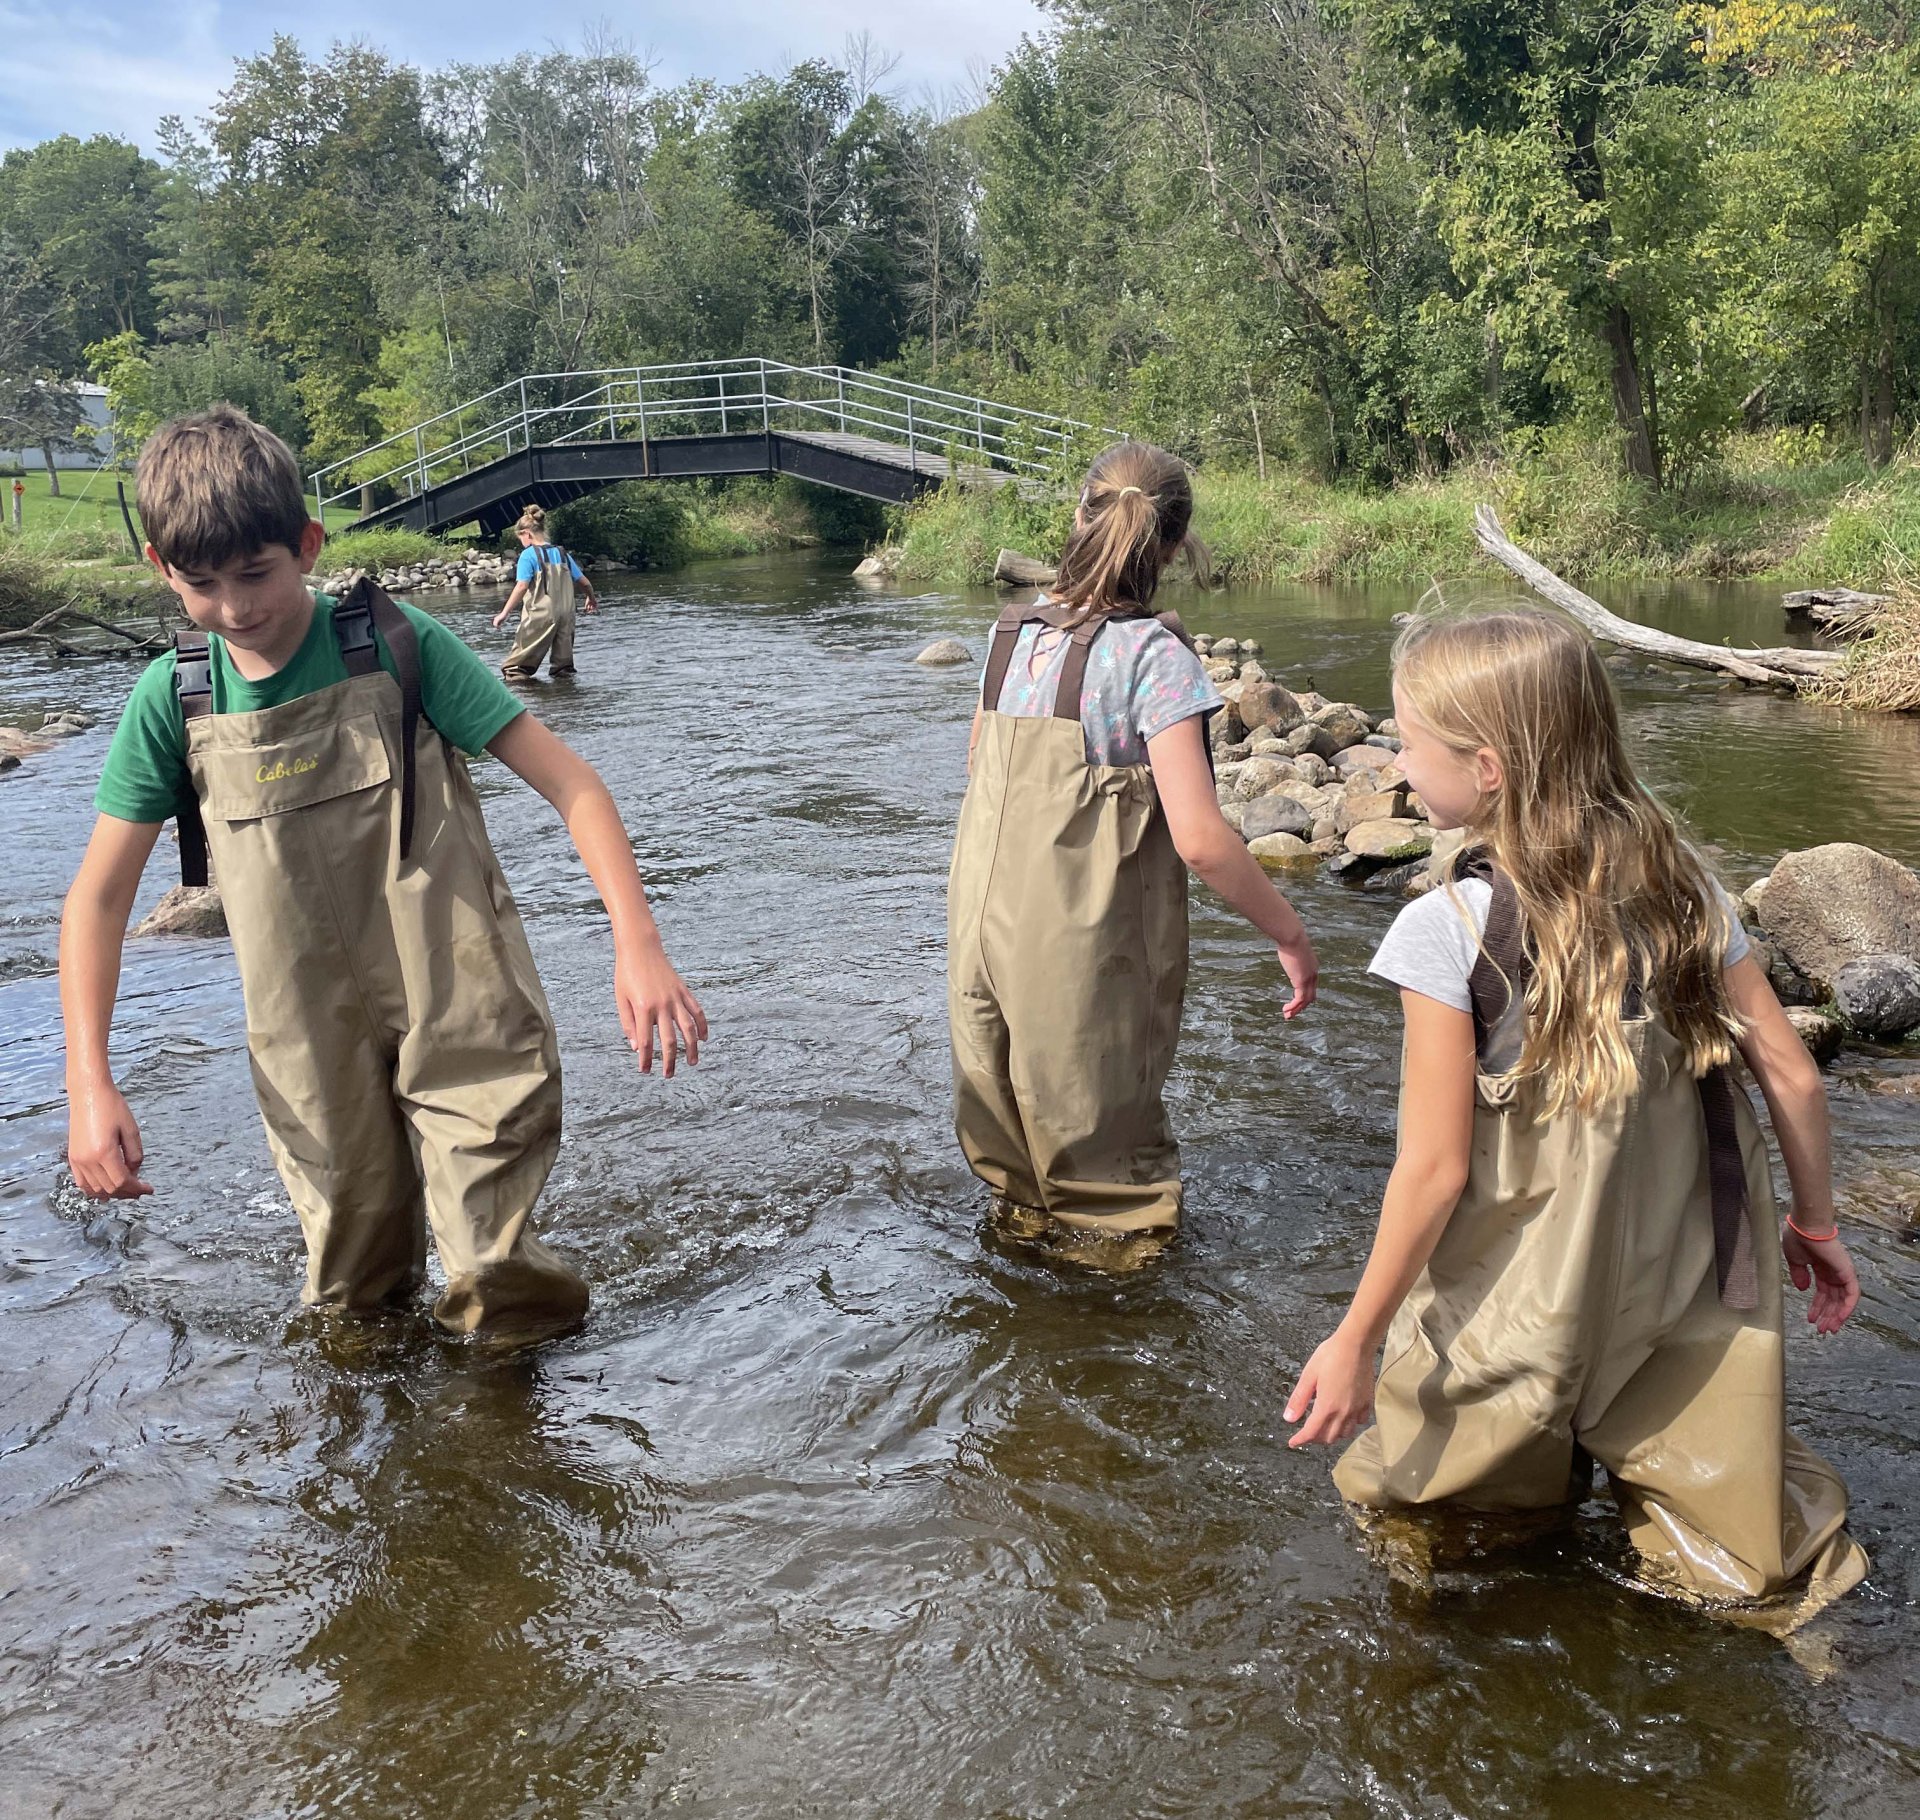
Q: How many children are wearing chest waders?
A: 4